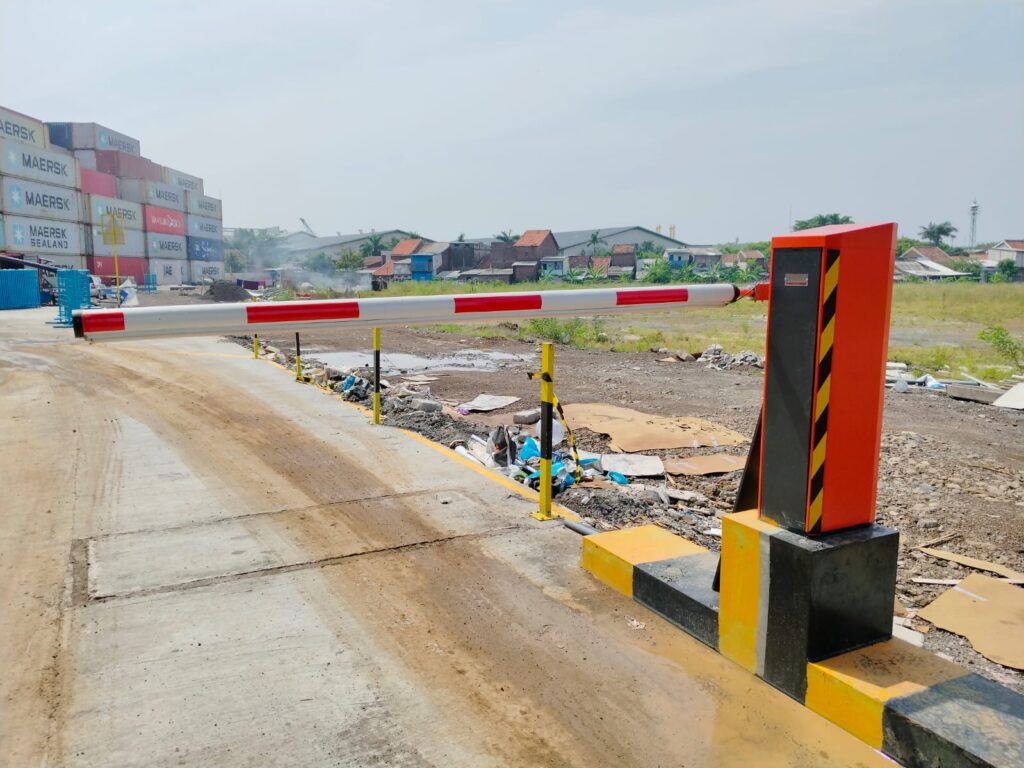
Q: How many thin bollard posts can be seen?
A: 4